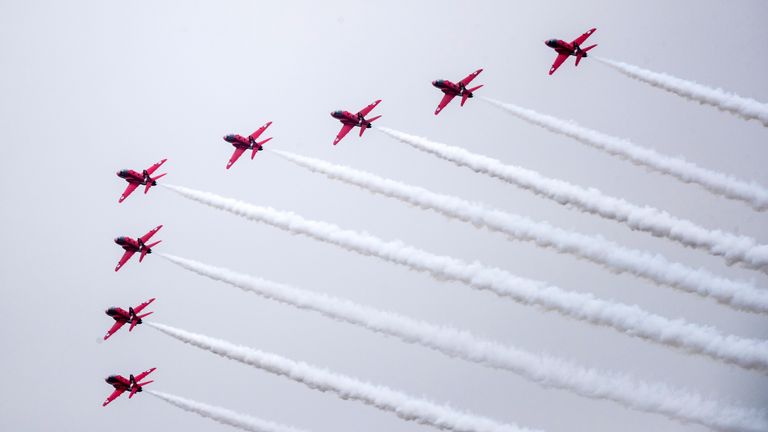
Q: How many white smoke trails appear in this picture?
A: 8